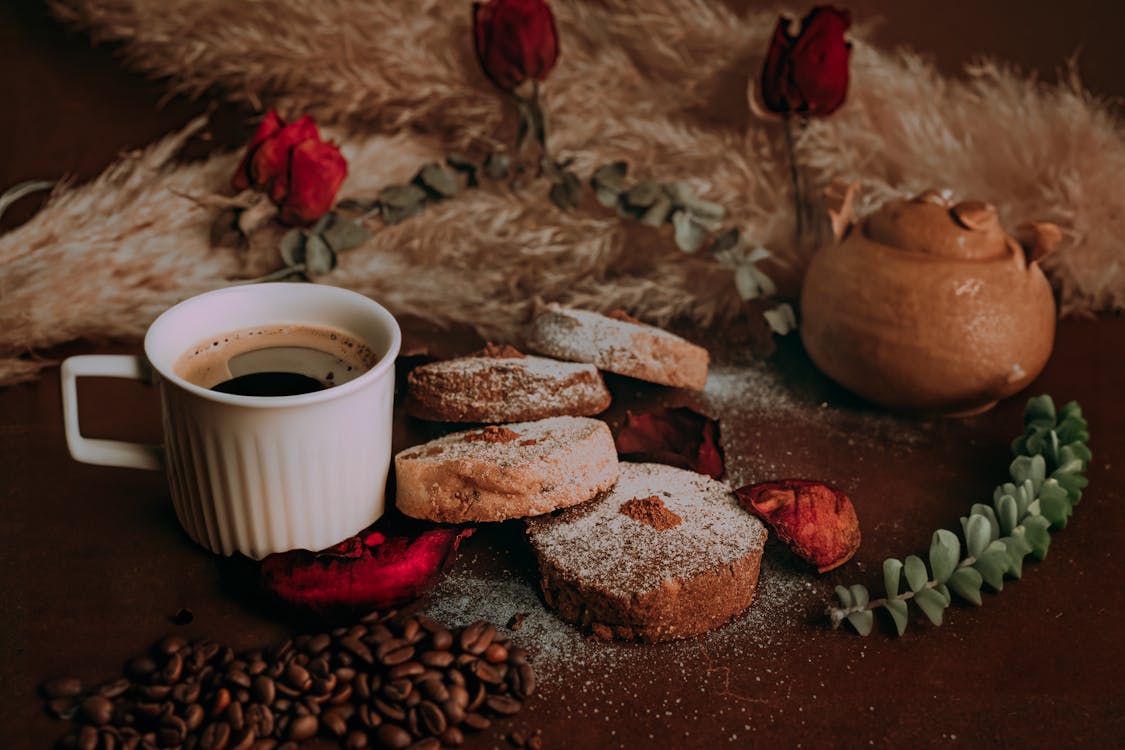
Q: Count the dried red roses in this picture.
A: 3